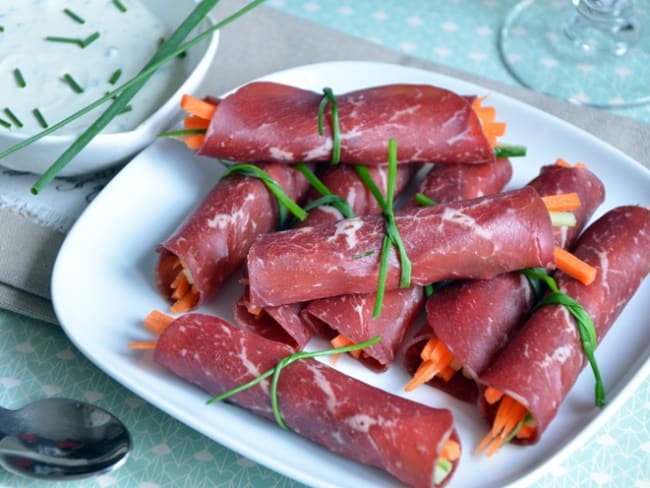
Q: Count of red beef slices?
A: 8